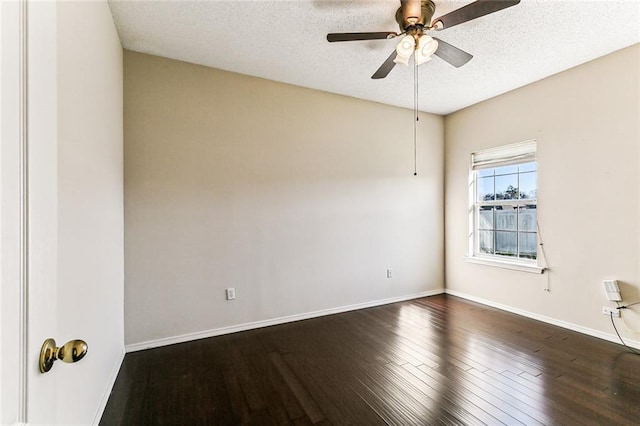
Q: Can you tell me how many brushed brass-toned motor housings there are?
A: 1